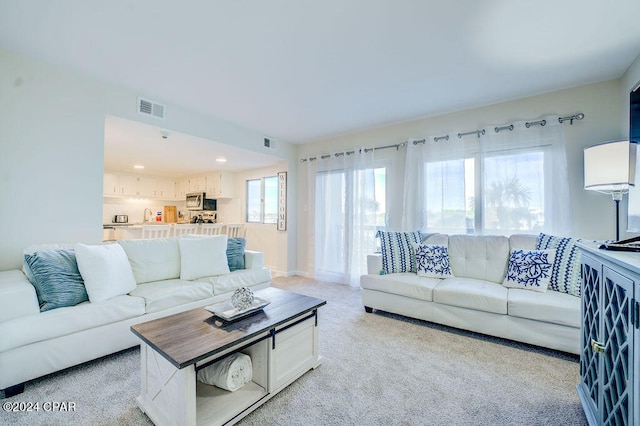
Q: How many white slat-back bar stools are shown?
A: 4